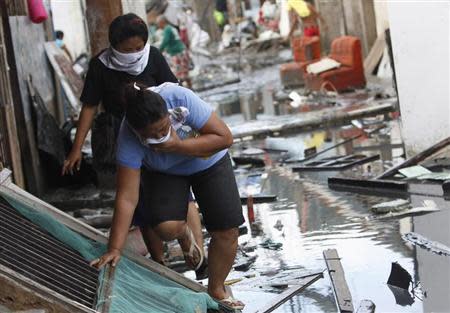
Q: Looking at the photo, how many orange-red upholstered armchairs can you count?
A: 2